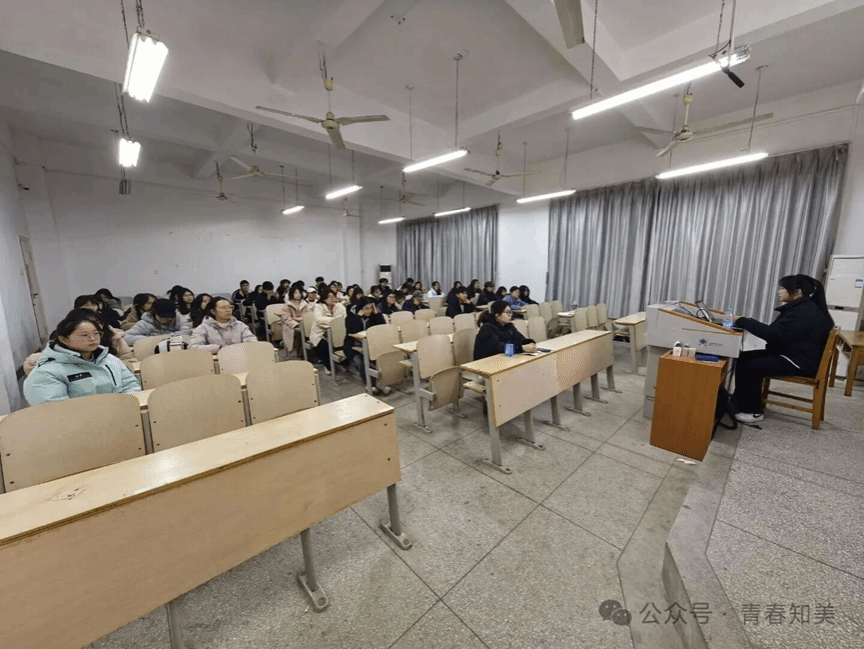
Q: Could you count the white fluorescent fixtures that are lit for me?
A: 10